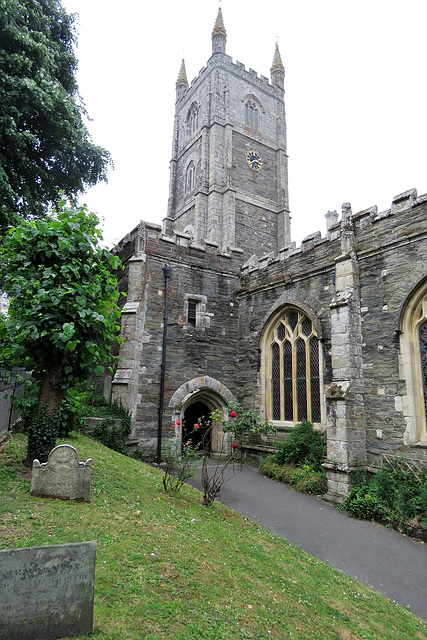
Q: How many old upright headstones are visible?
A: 2